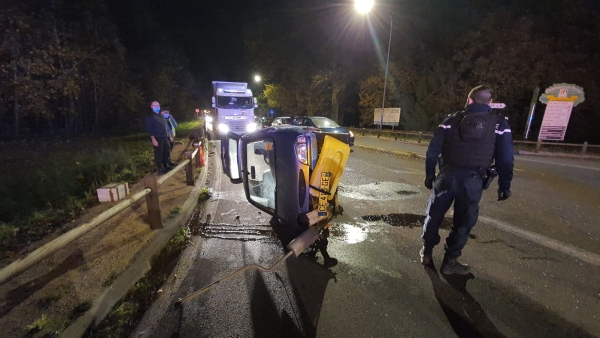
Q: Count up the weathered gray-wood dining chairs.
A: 0